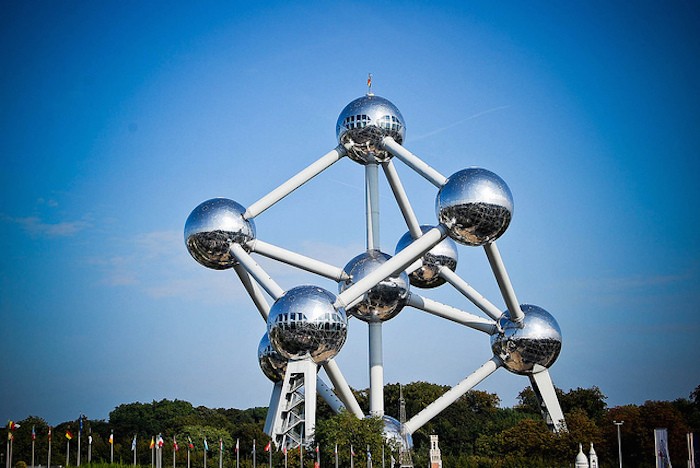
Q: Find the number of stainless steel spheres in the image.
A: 9